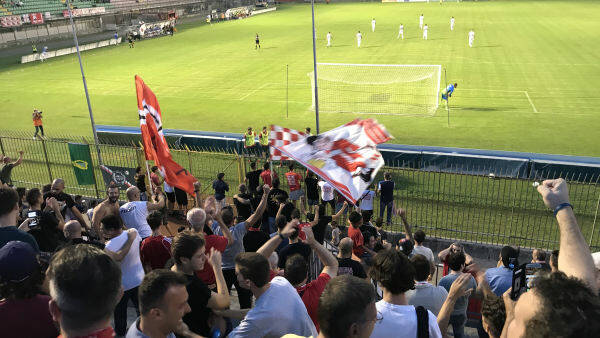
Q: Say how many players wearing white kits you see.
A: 8